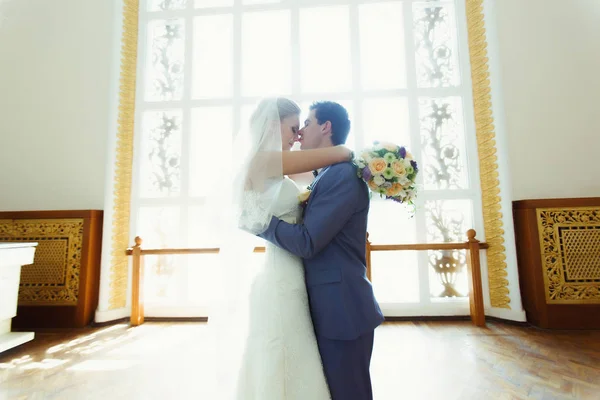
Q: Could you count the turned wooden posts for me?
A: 3